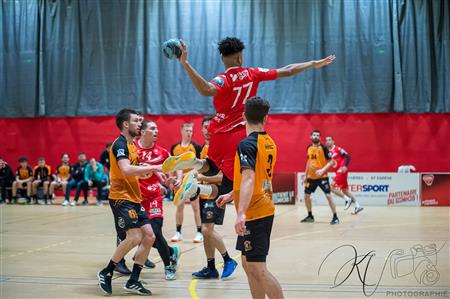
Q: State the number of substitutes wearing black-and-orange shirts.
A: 3